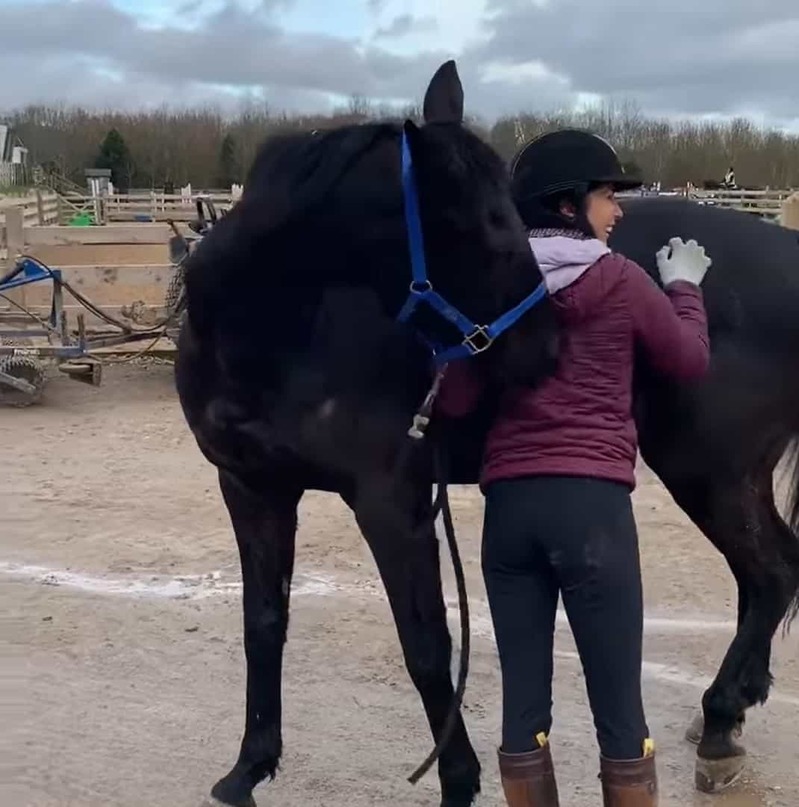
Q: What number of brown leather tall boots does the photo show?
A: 2